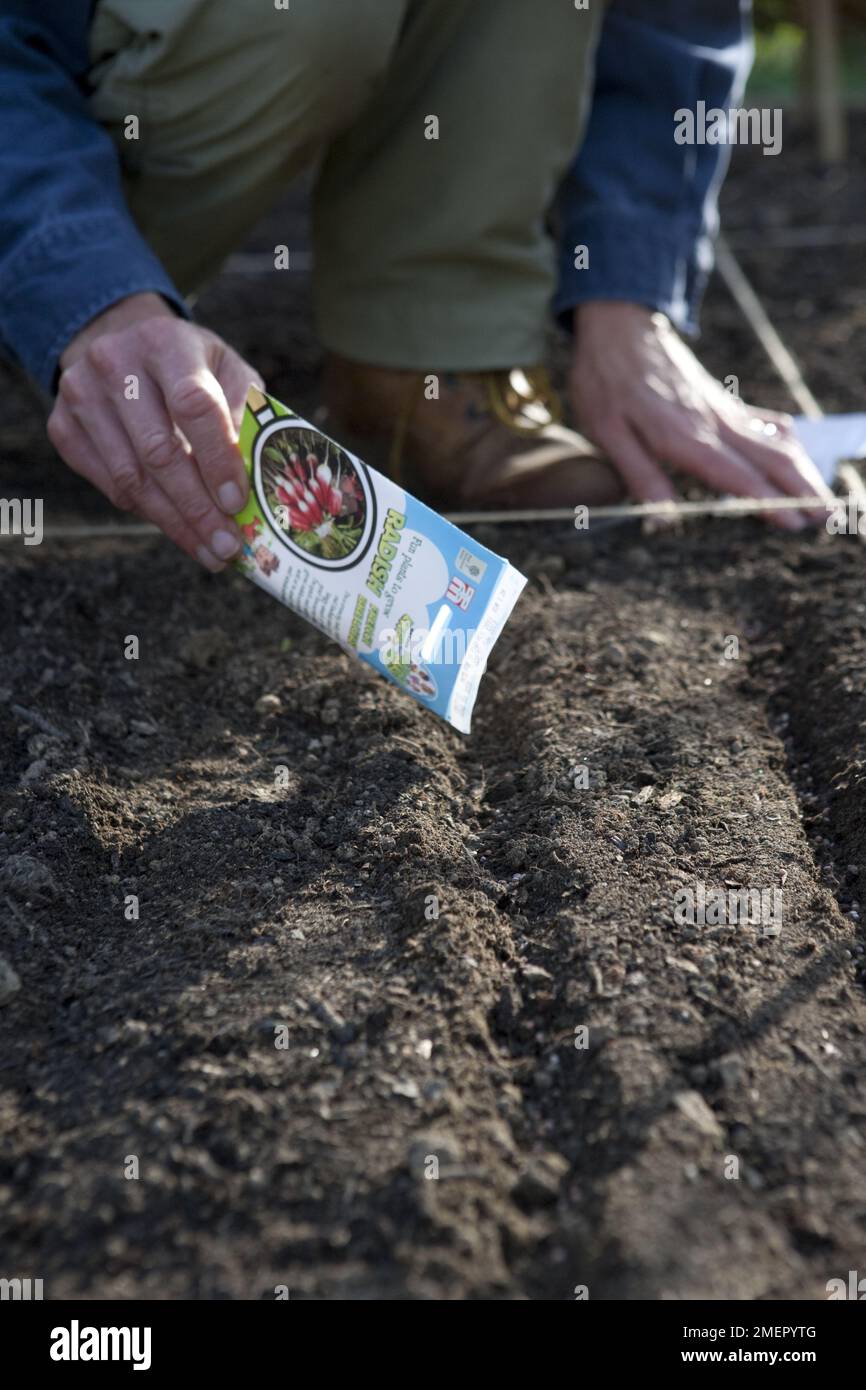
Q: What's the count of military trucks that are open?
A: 0